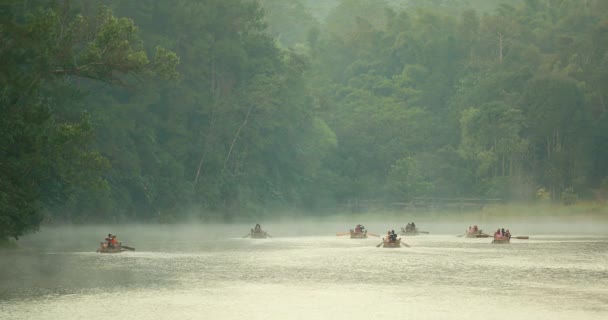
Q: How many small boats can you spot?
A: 7